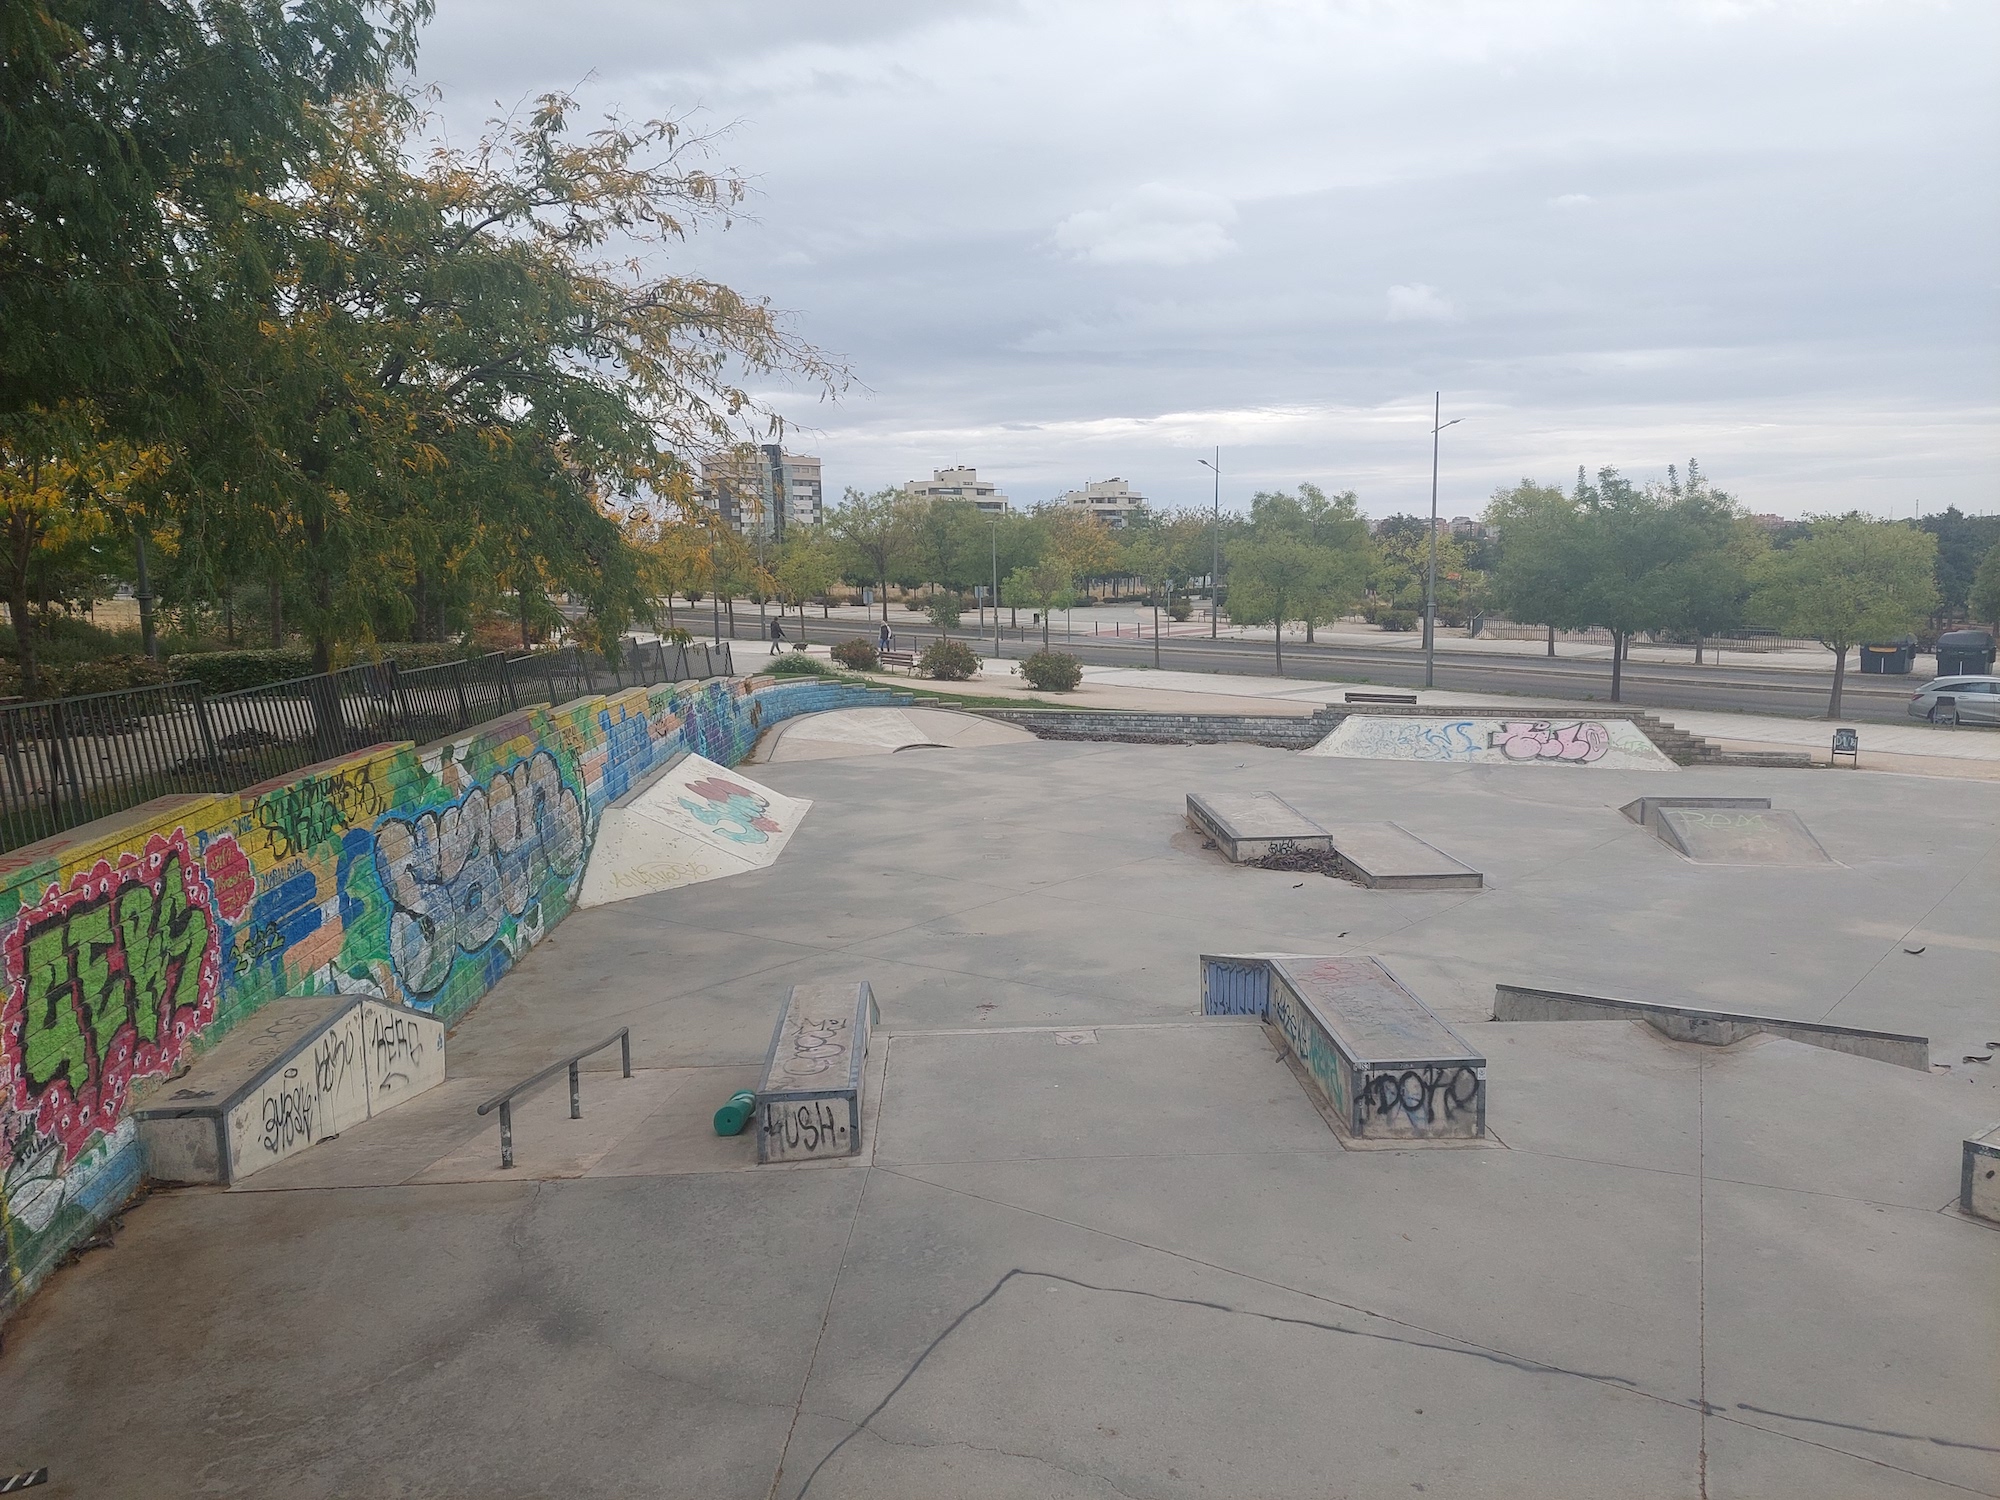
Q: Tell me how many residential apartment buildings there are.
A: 3